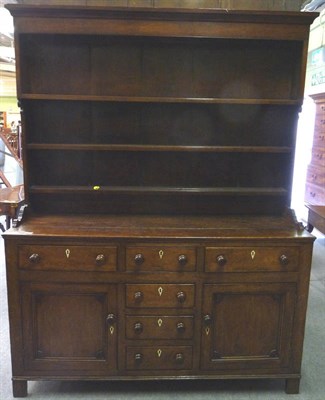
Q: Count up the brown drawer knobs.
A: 12